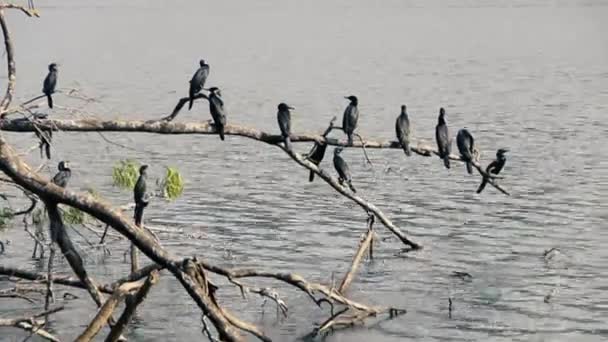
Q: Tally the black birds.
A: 14